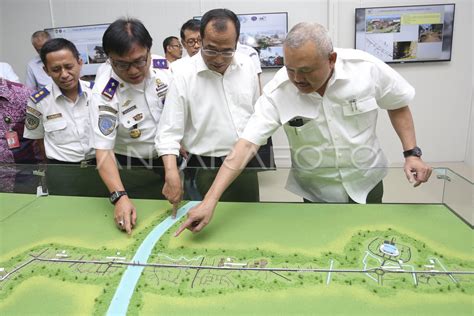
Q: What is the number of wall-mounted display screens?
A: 3